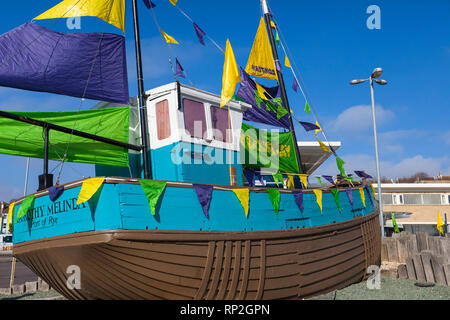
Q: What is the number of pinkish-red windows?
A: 3